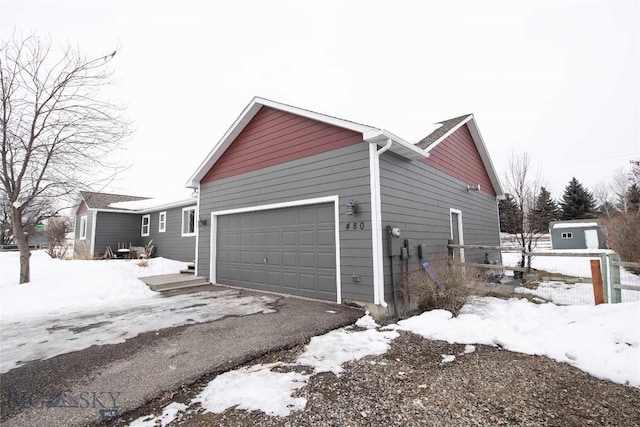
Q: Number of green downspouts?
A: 0